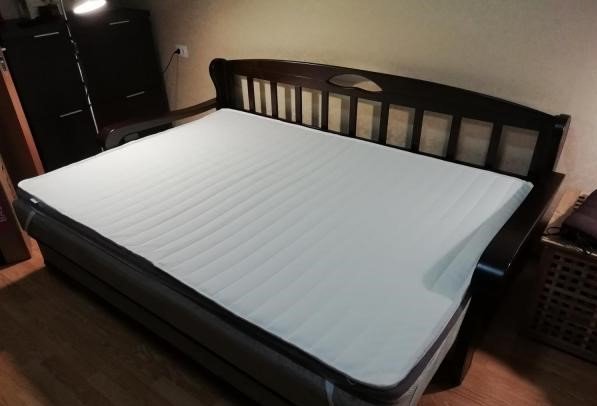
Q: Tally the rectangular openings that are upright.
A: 10